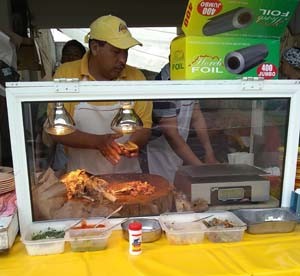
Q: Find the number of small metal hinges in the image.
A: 2